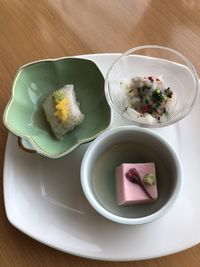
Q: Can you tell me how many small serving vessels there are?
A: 3